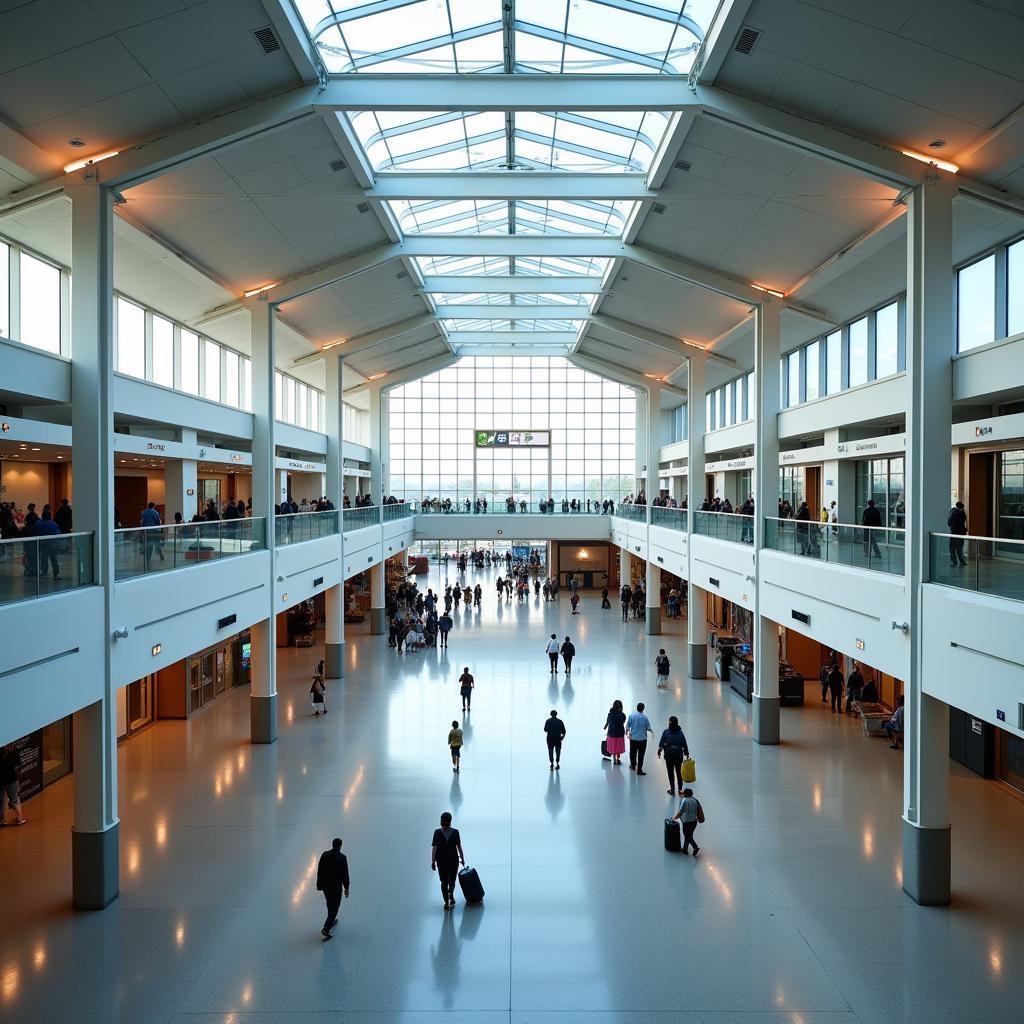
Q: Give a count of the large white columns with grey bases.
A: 8